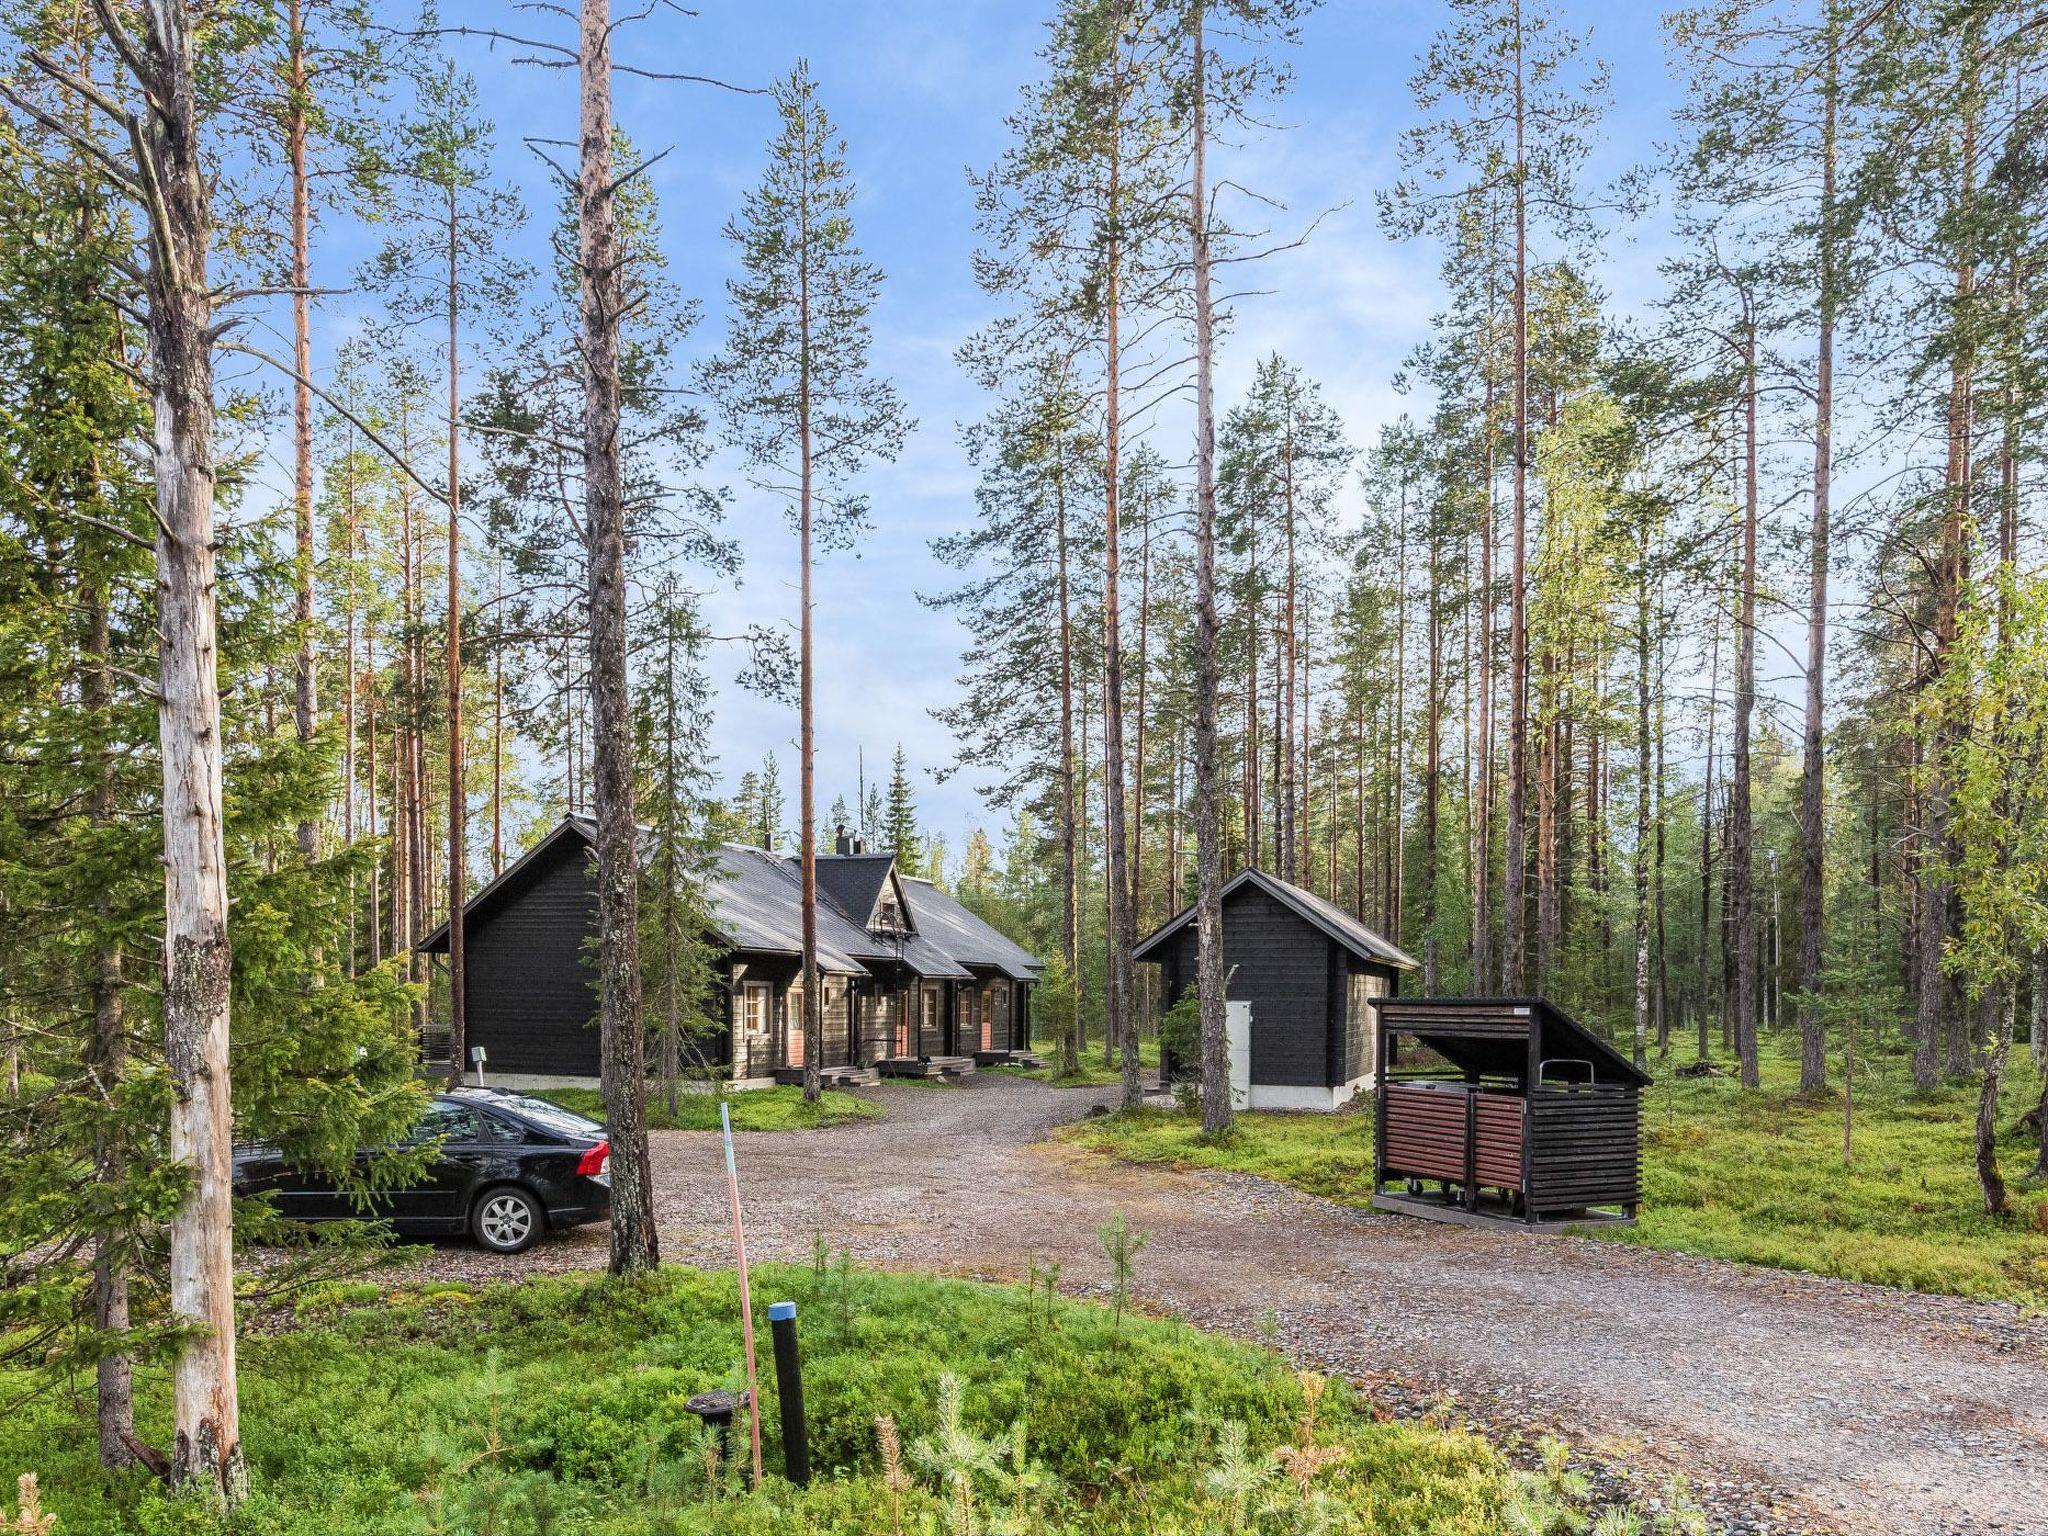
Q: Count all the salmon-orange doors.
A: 3